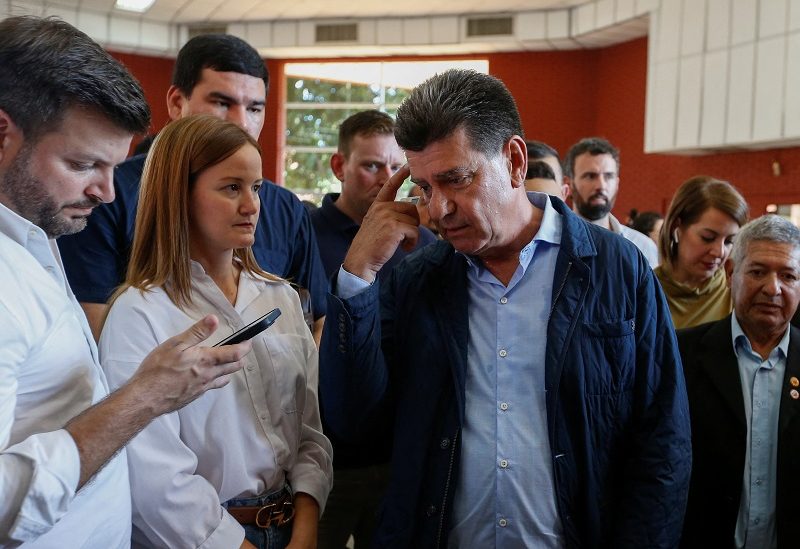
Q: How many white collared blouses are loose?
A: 1